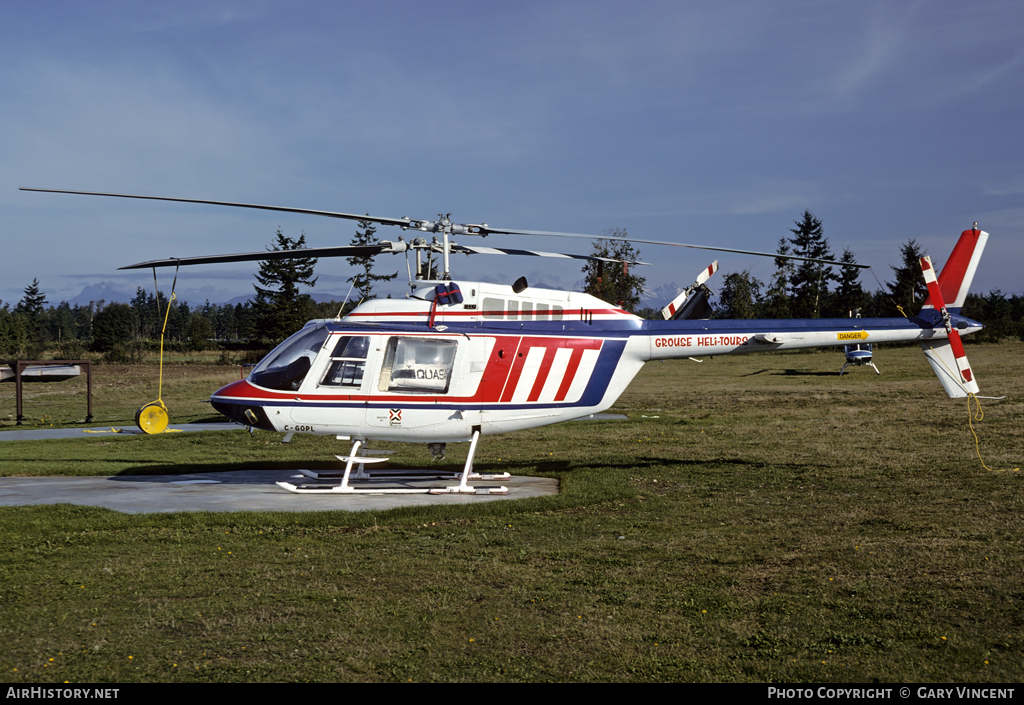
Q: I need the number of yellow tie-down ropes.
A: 2